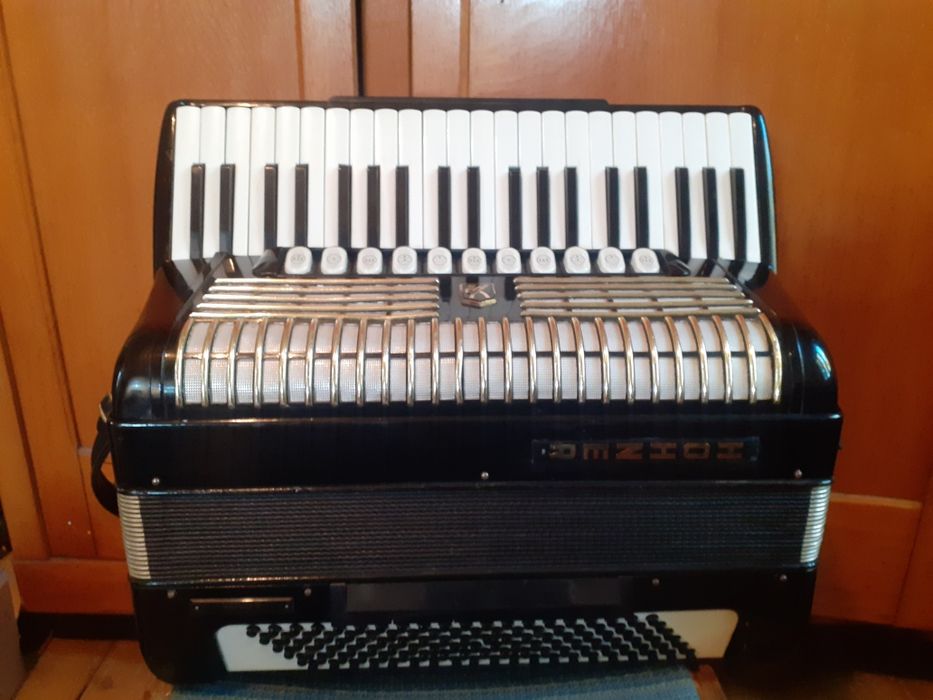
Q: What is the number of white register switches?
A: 11